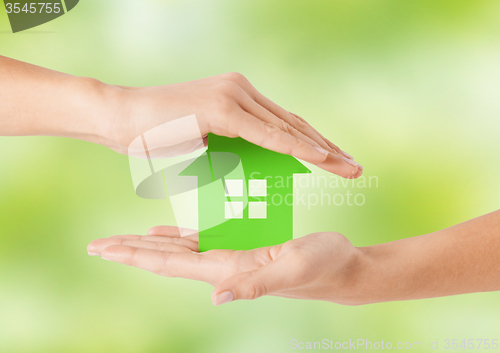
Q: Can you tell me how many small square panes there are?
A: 4